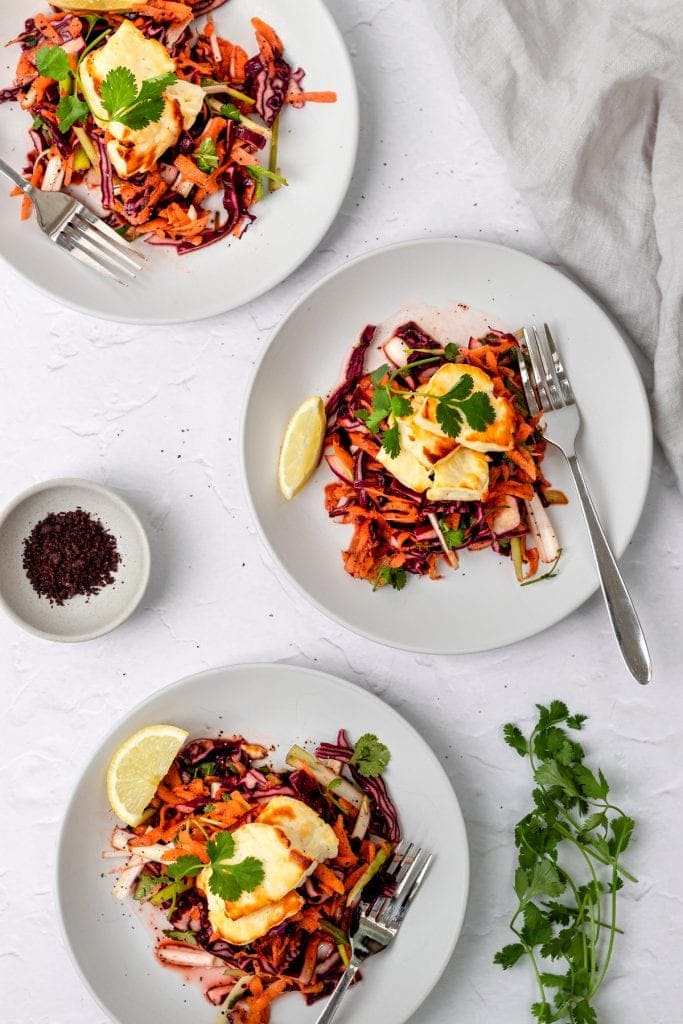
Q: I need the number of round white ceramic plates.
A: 3